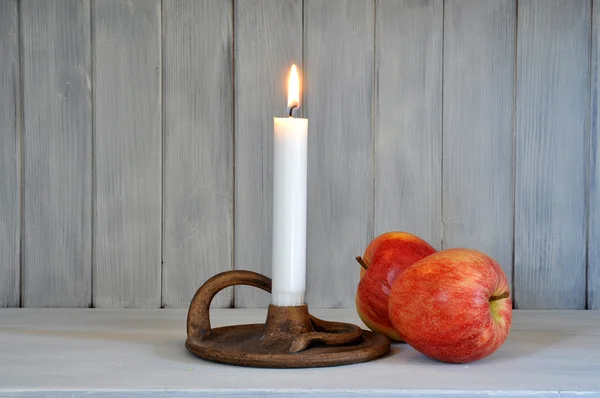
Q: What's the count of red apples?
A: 2